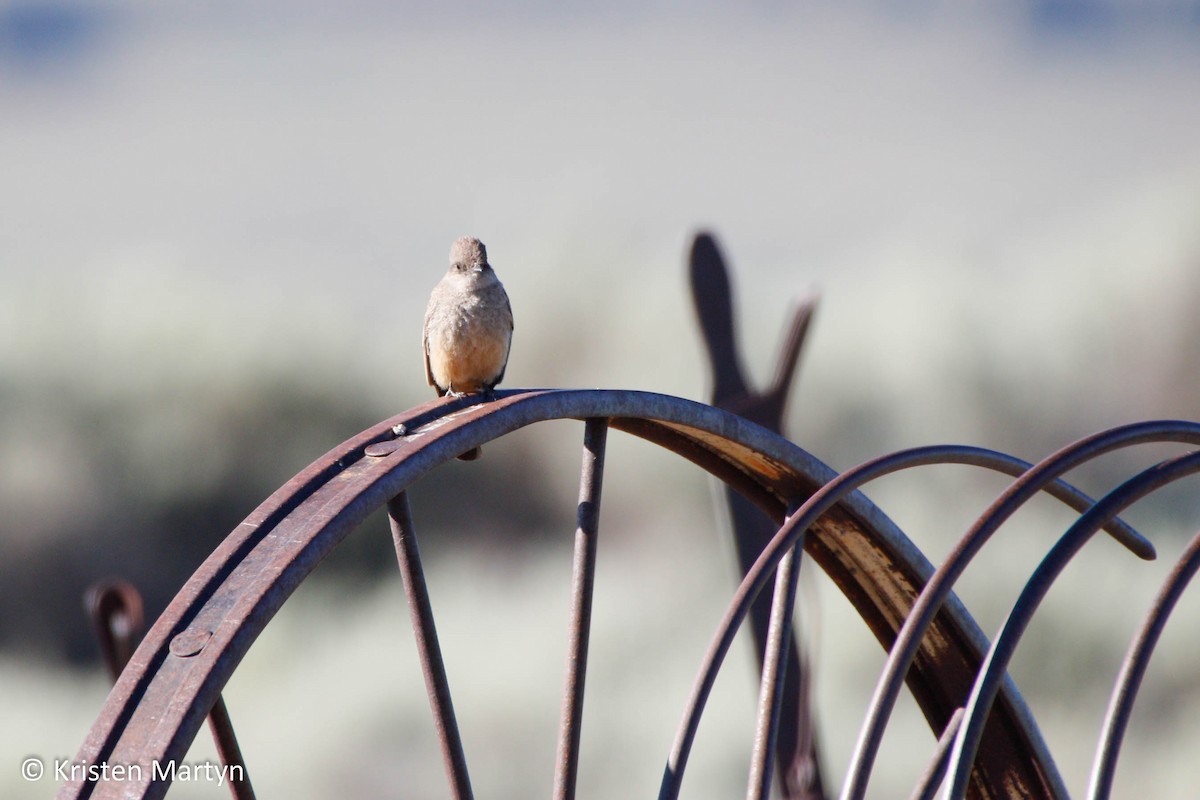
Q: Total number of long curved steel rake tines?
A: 4